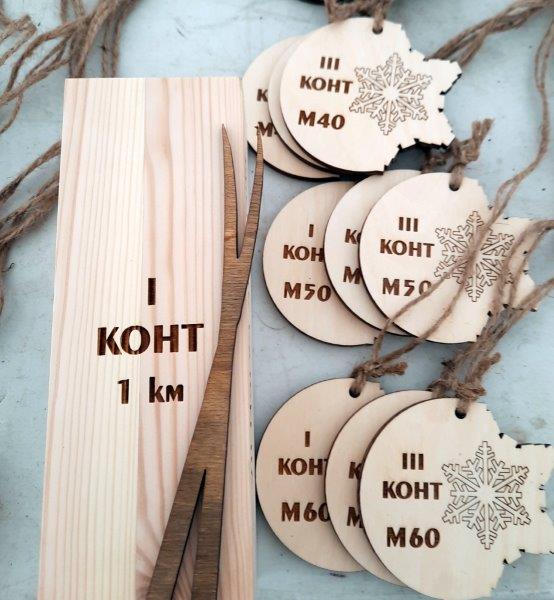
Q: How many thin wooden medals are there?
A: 9